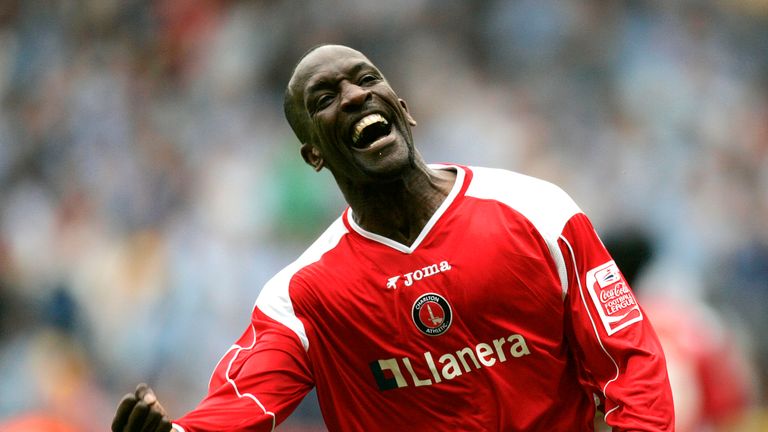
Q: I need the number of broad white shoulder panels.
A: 2